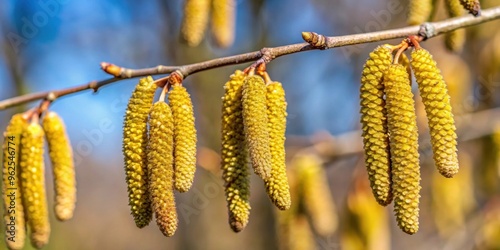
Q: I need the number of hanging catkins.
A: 12